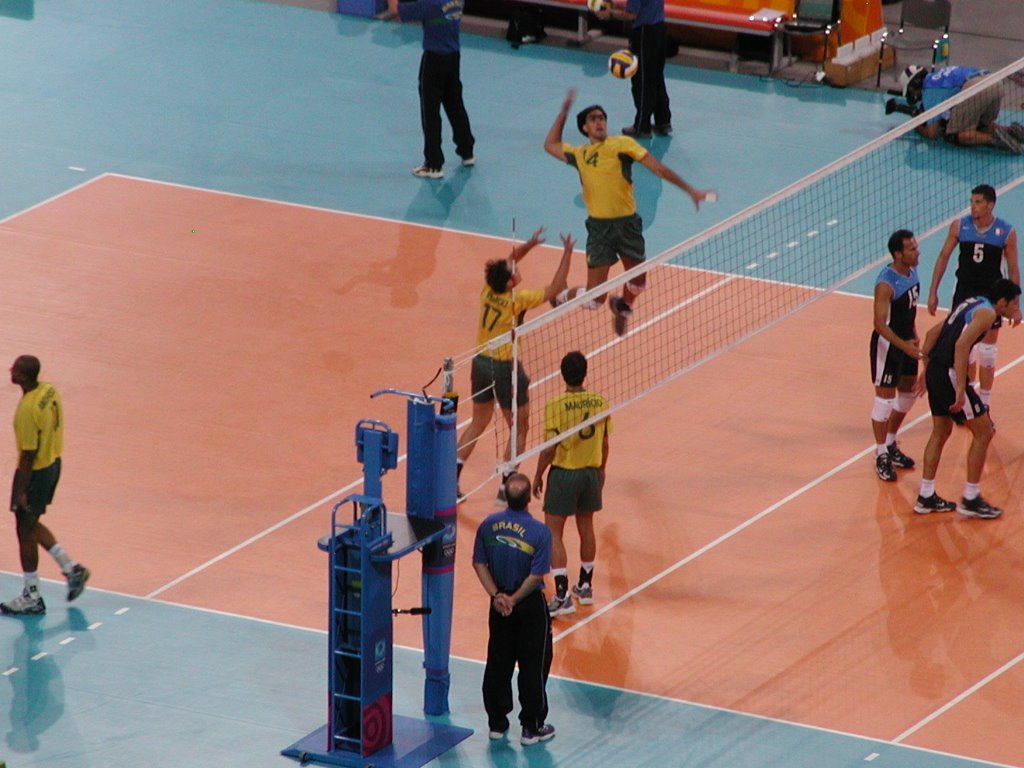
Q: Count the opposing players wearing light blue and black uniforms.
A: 3